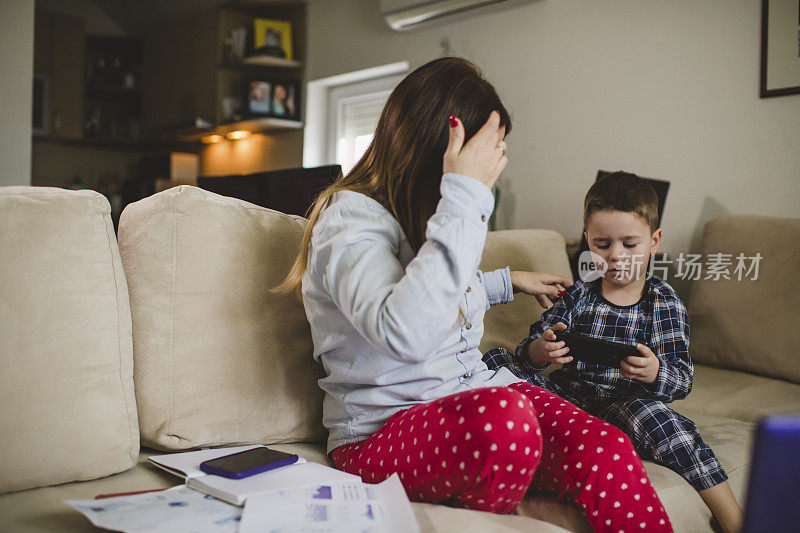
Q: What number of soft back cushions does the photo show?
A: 4